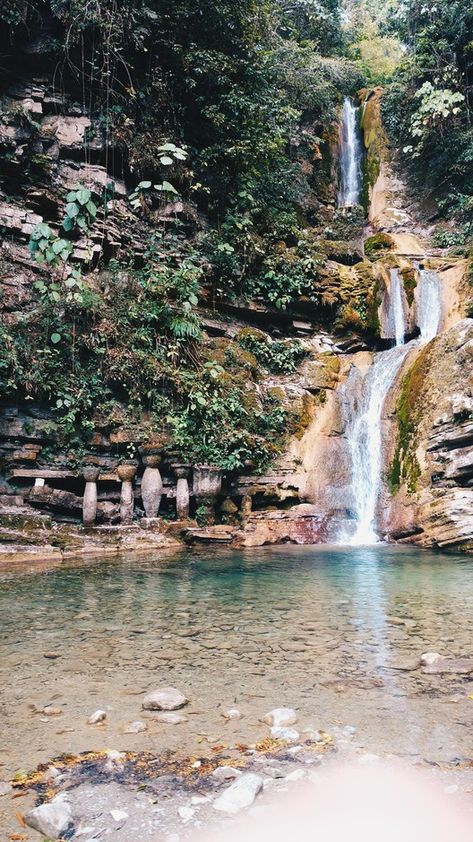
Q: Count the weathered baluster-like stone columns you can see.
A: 4